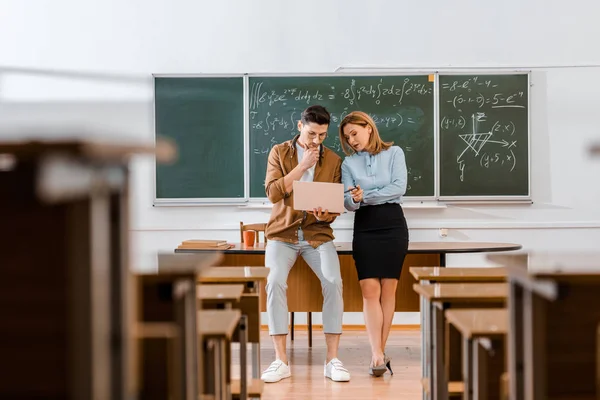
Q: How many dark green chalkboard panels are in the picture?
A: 3